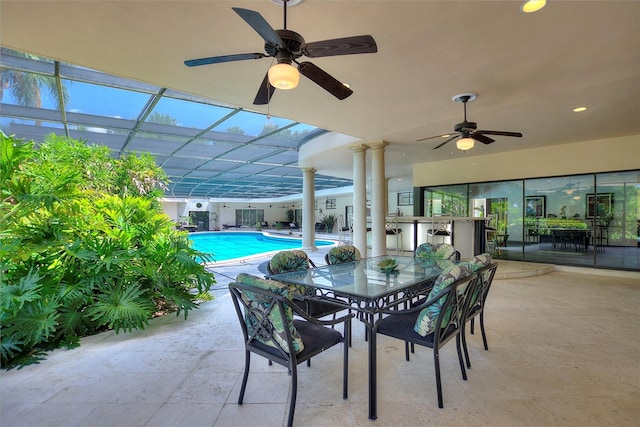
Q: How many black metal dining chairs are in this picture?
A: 6